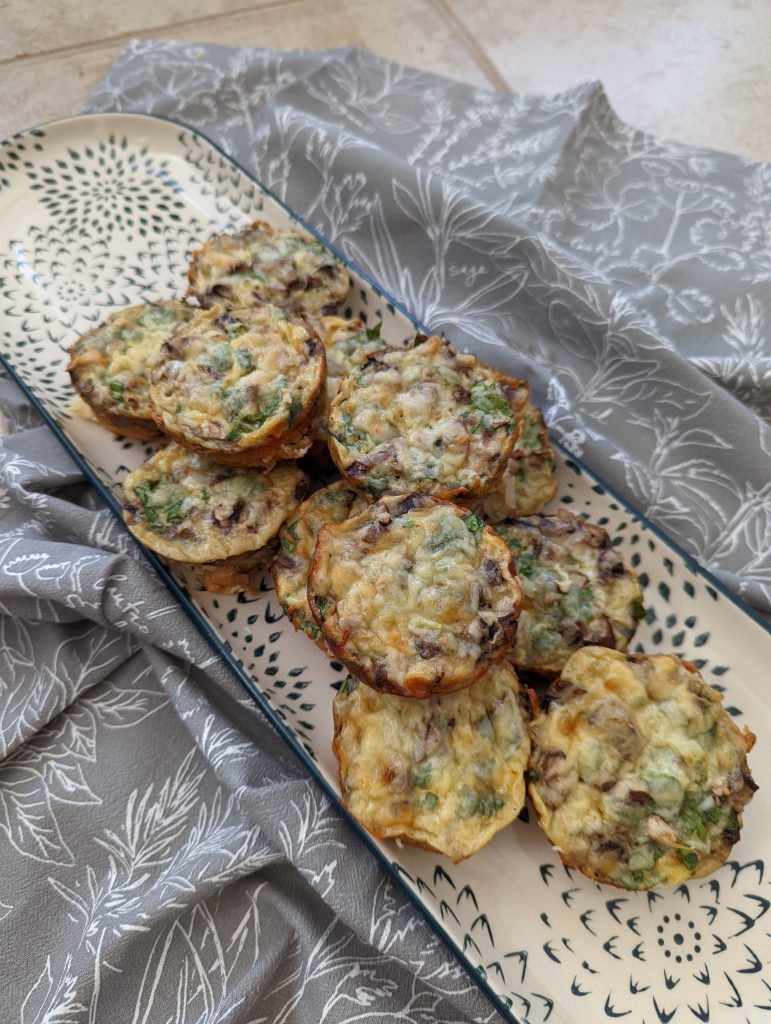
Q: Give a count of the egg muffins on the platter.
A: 12